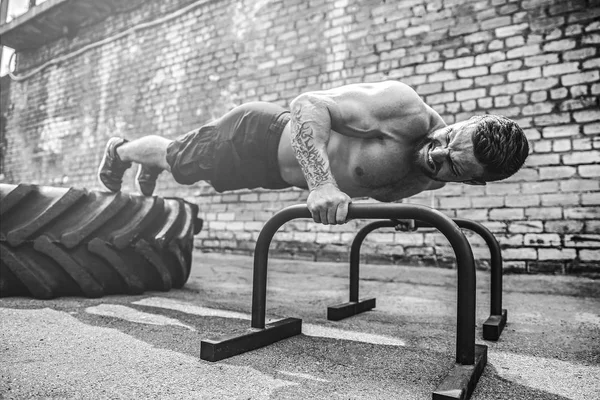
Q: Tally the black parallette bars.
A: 2